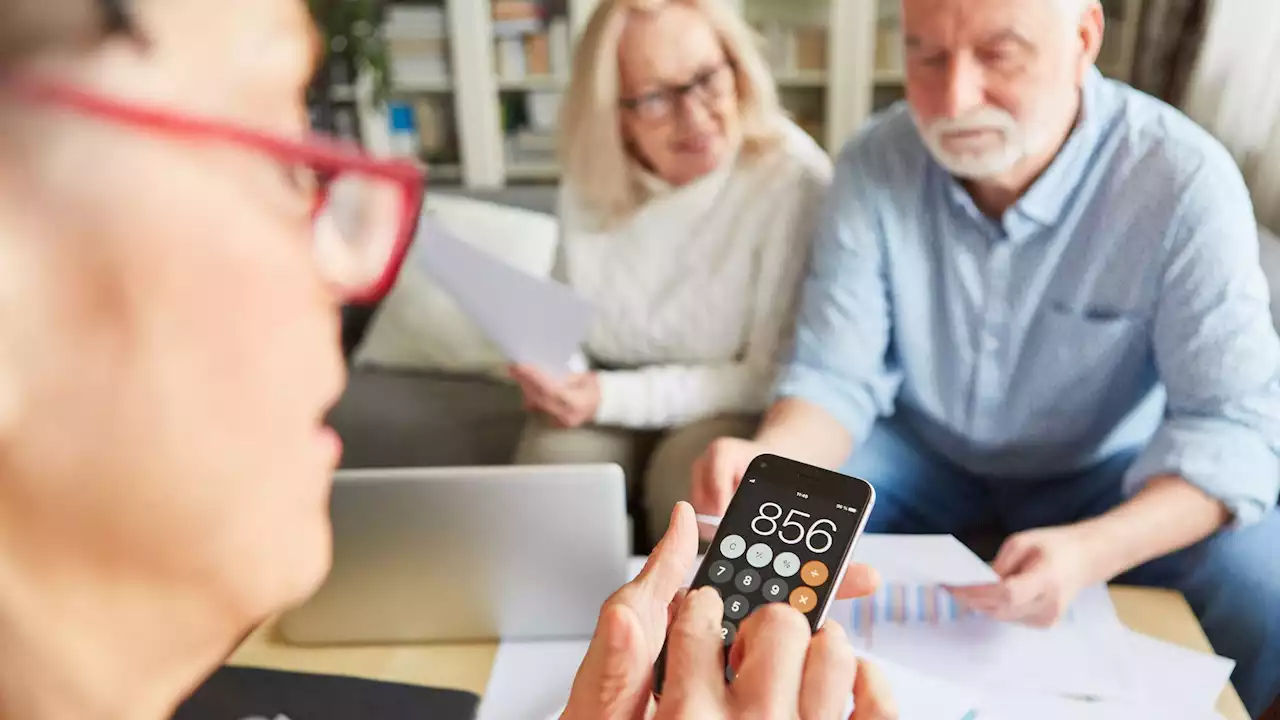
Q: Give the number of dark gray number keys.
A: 5